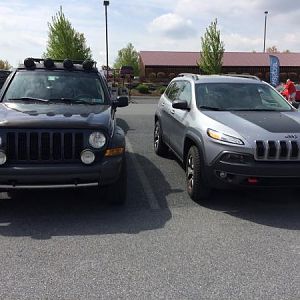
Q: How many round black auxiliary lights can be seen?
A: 4